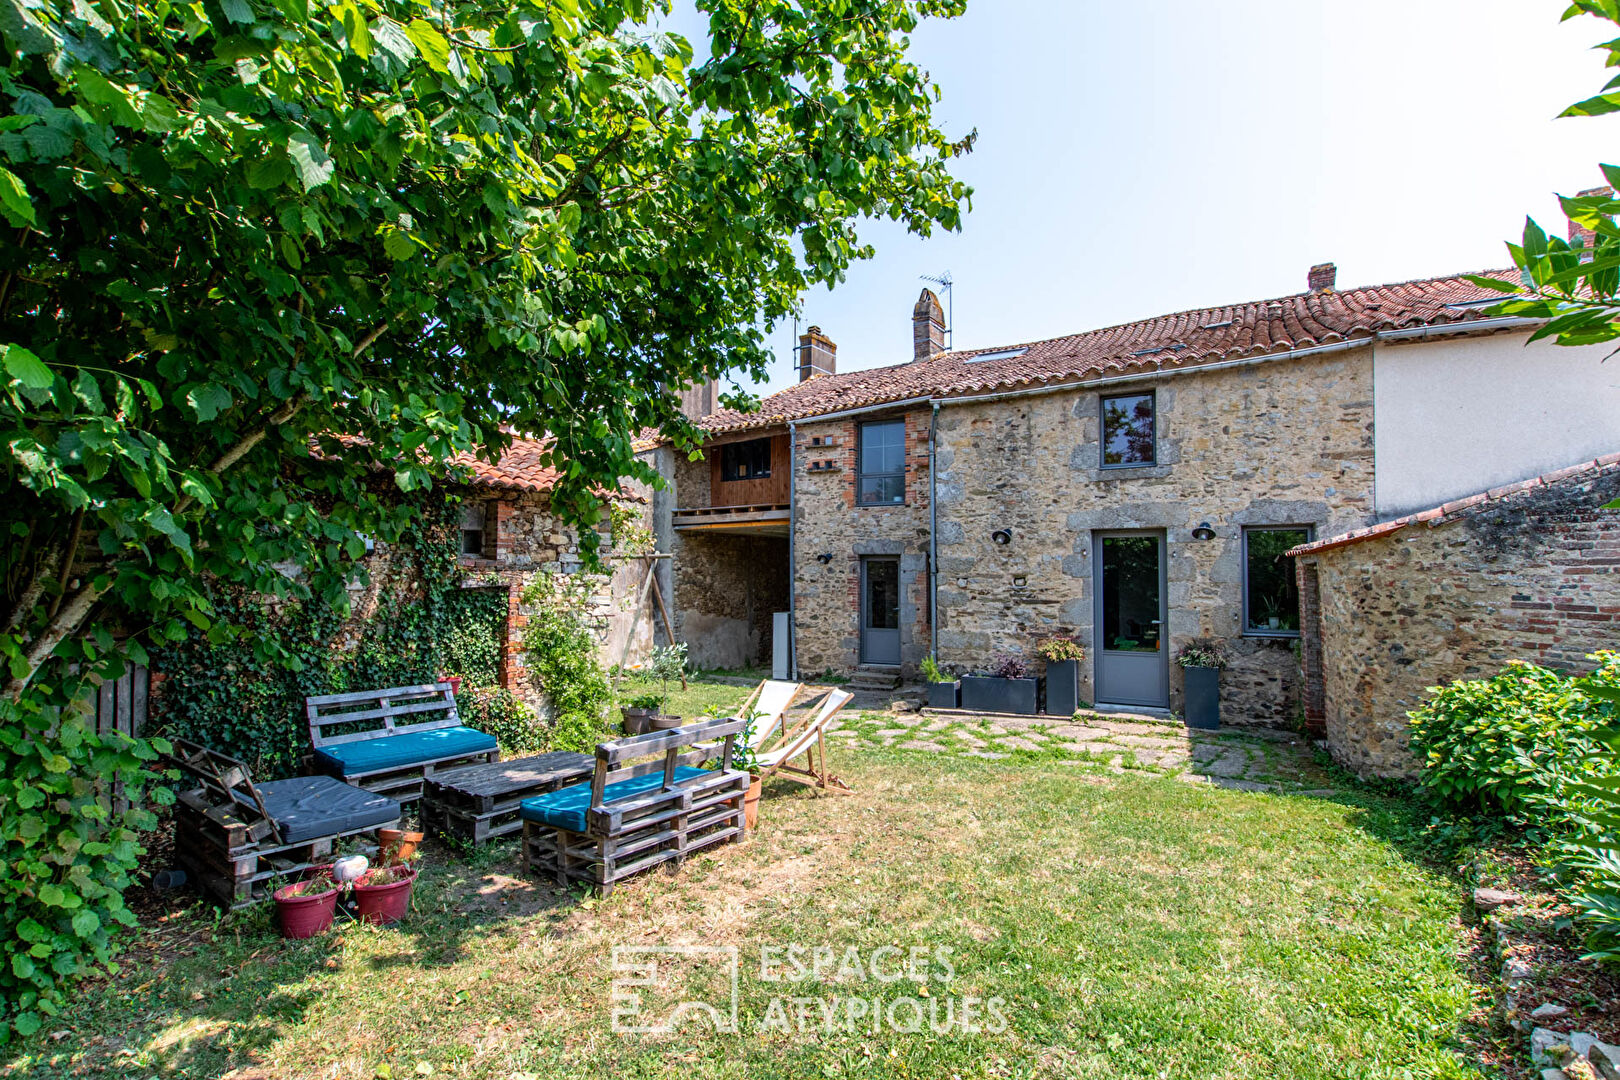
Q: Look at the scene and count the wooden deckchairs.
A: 2